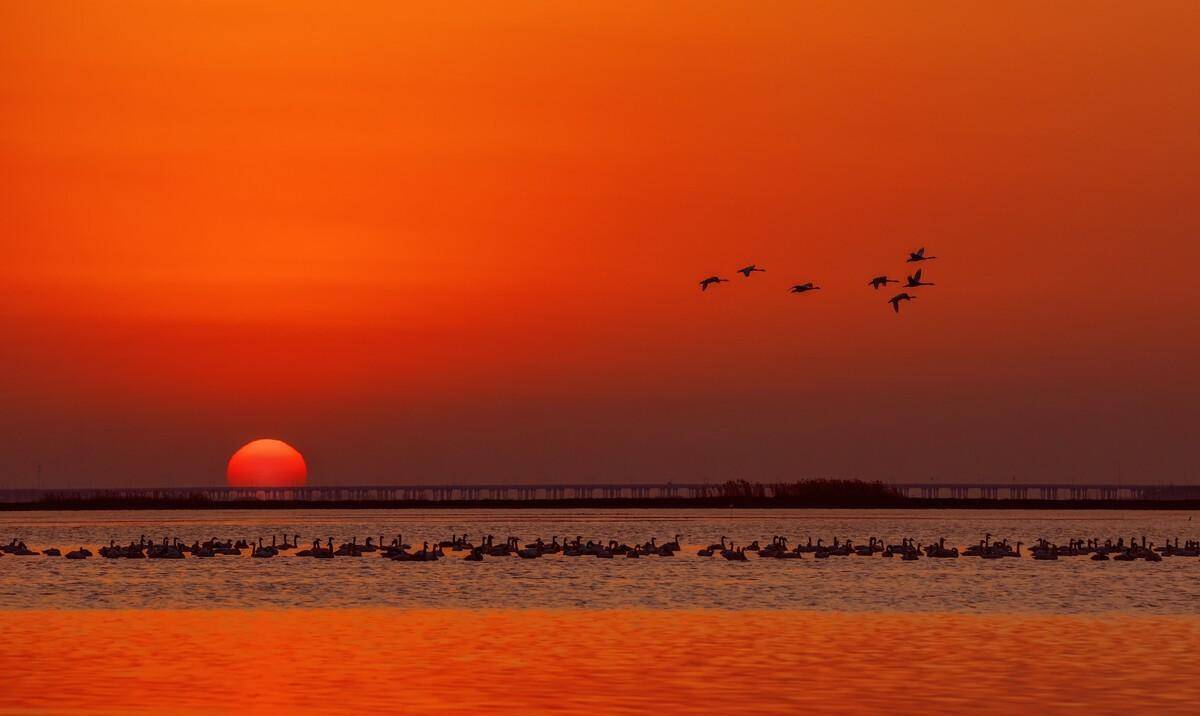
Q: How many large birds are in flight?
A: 7